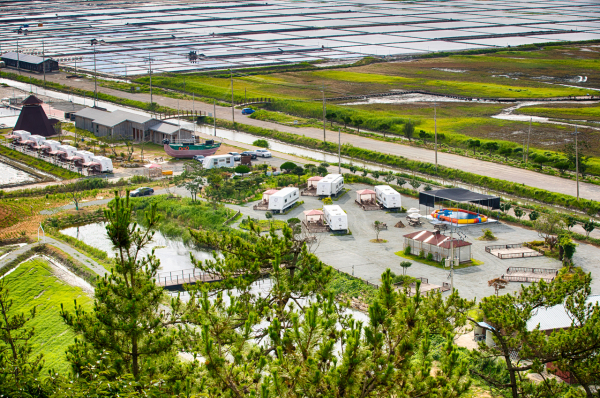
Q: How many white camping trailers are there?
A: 11